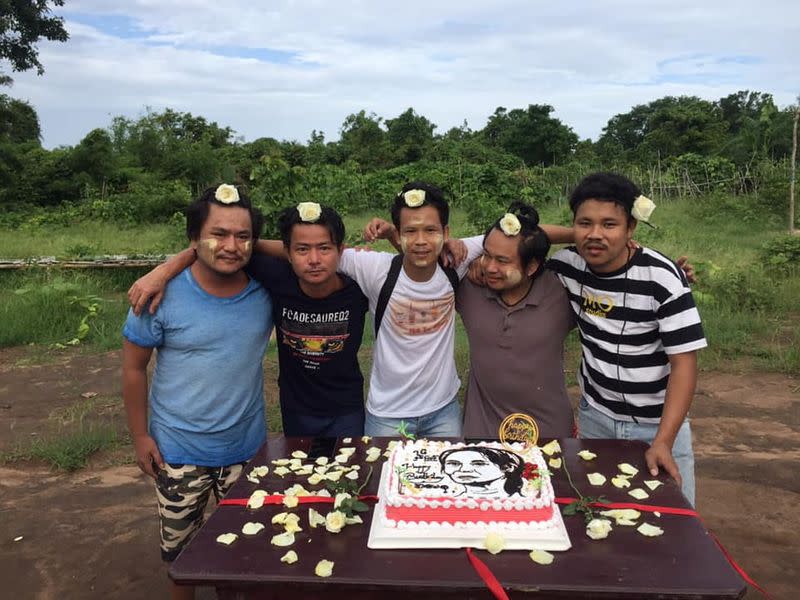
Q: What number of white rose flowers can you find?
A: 7